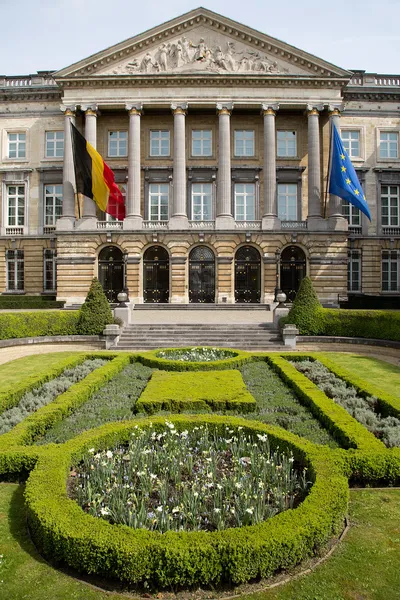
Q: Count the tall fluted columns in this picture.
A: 8